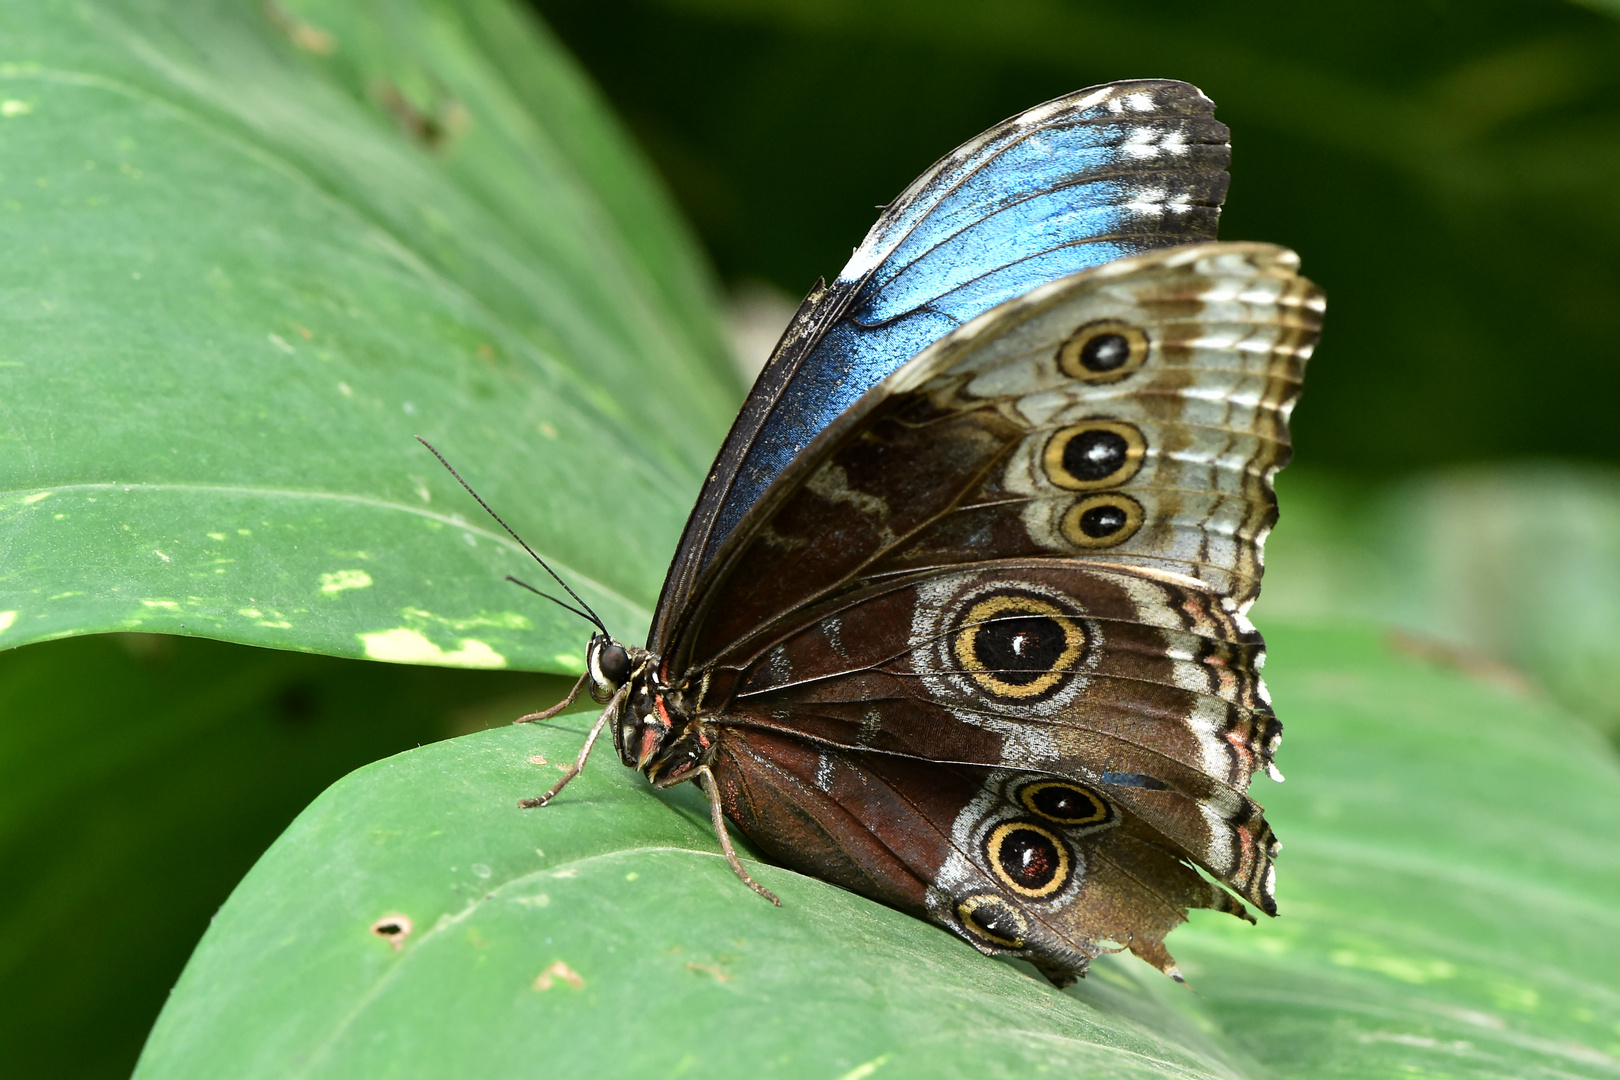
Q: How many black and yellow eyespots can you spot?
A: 7